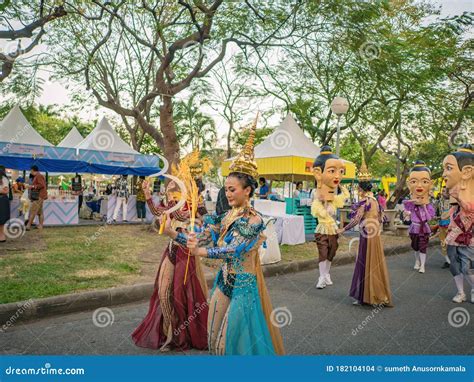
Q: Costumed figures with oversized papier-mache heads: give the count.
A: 3